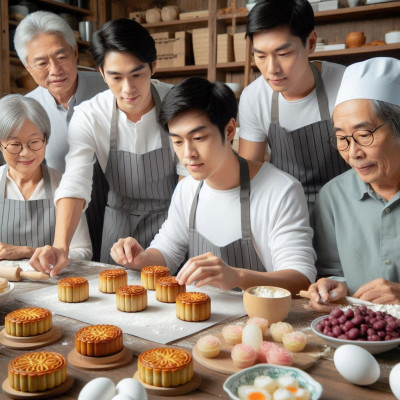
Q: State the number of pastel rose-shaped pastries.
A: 8